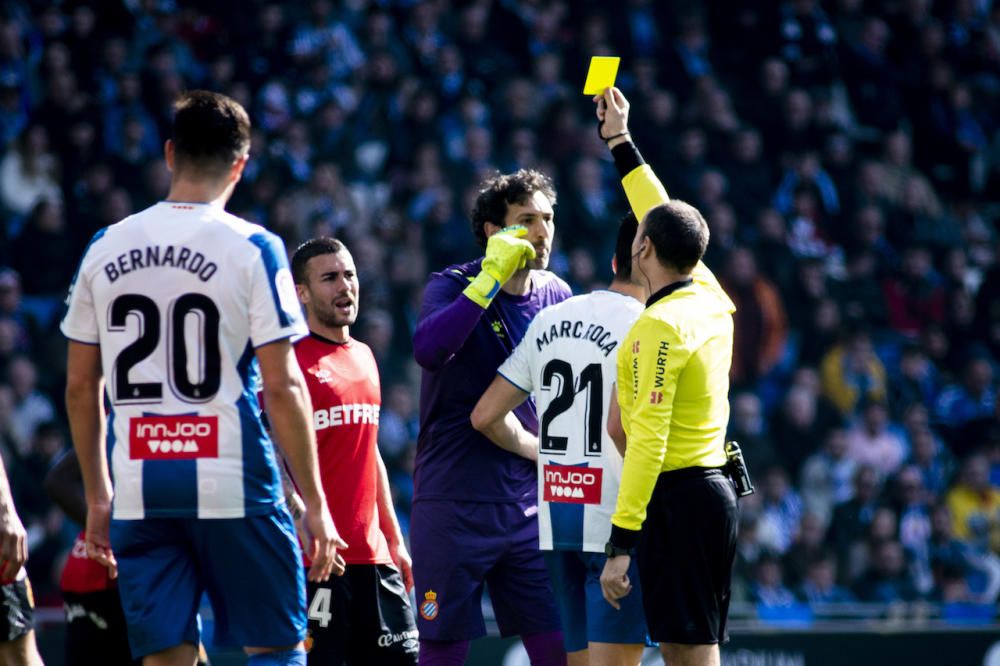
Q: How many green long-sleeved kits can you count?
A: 0